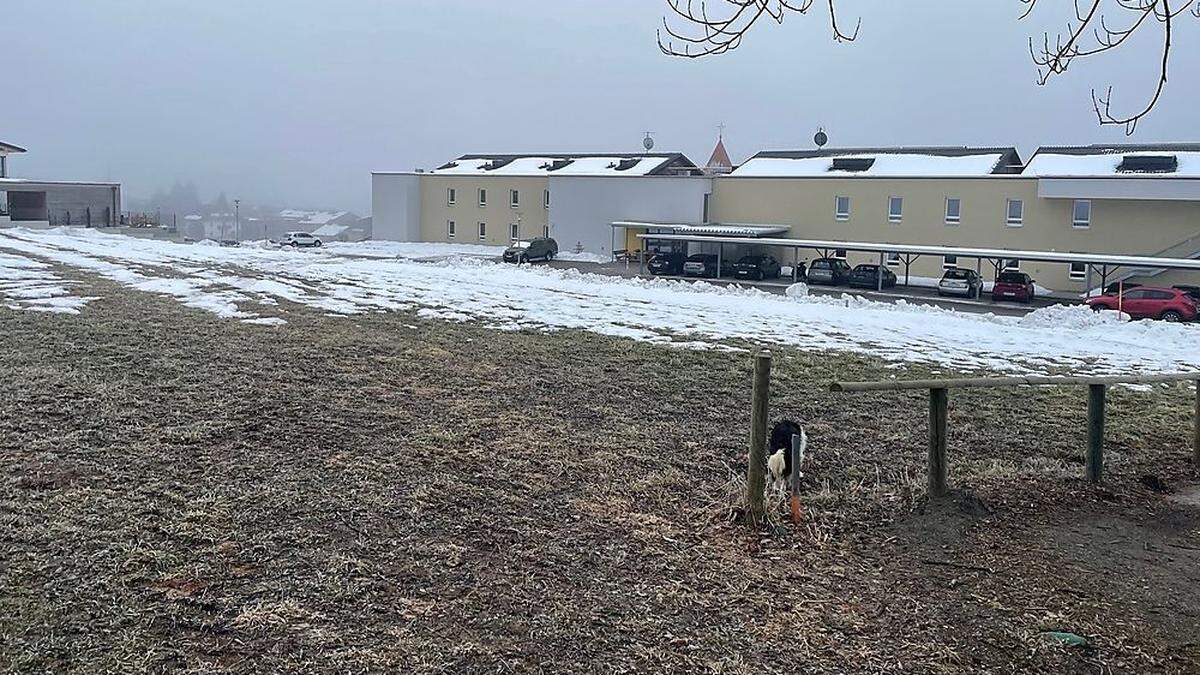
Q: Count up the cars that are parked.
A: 12